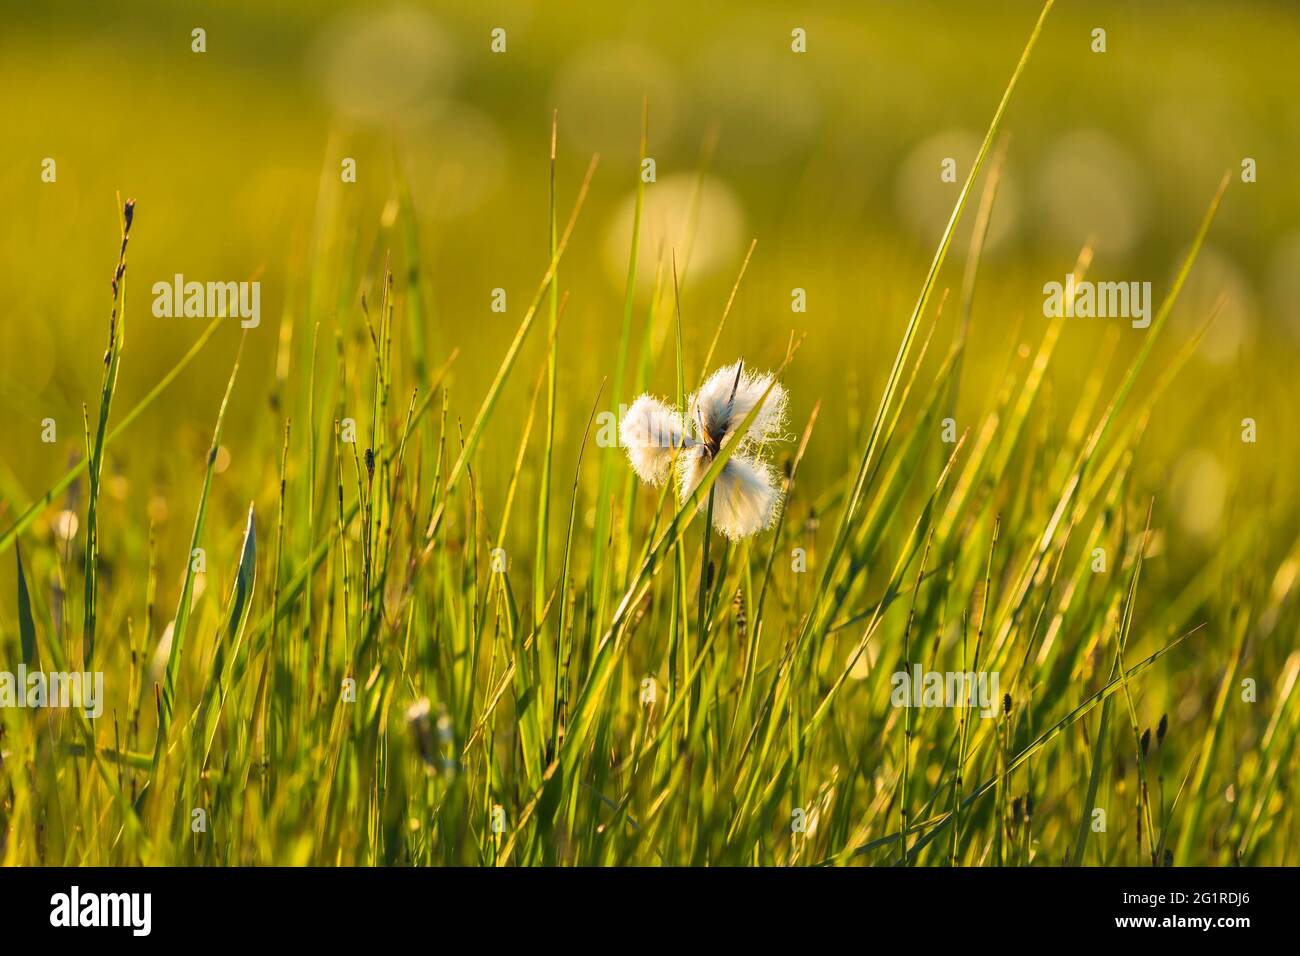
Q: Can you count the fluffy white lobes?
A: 3